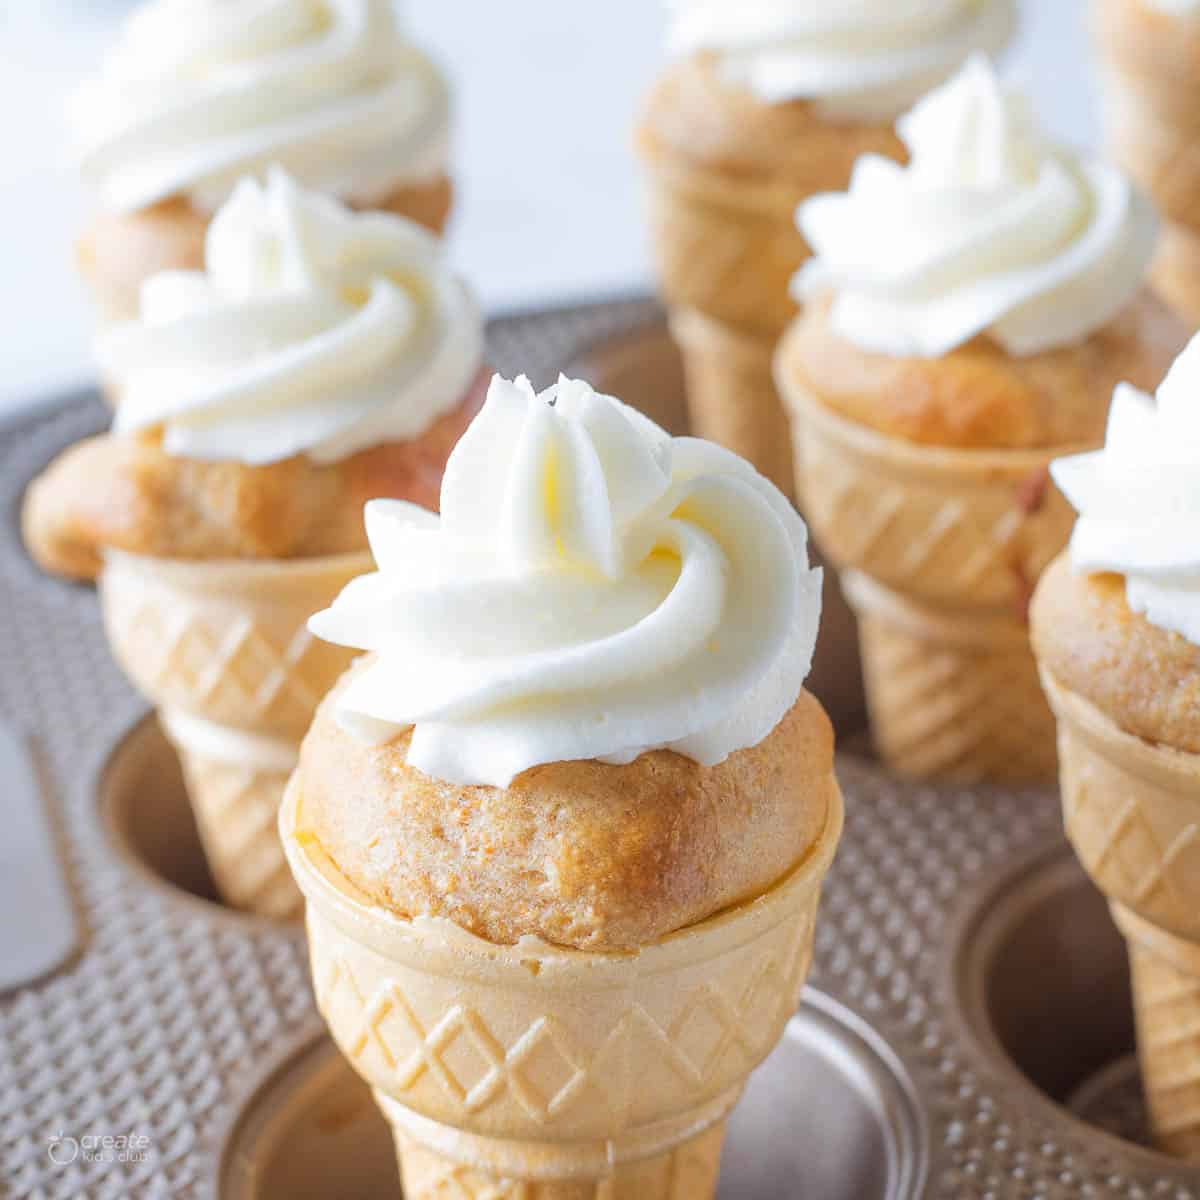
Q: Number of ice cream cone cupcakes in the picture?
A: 7